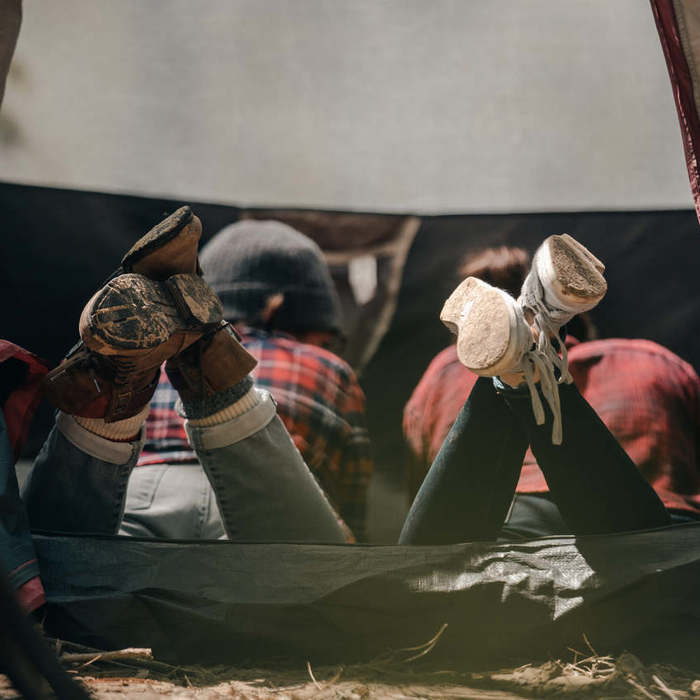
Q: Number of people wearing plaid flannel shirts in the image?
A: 2